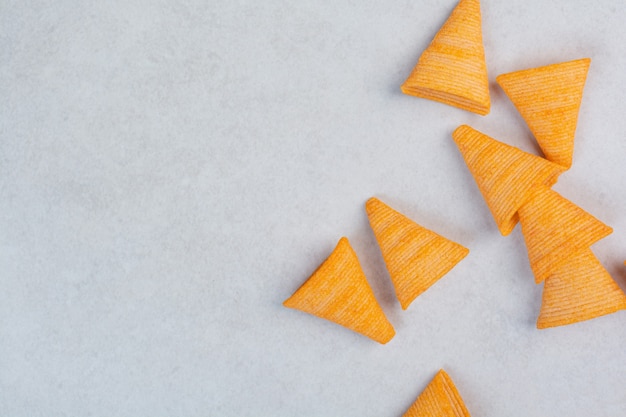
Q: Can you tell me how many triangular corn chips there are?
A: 8